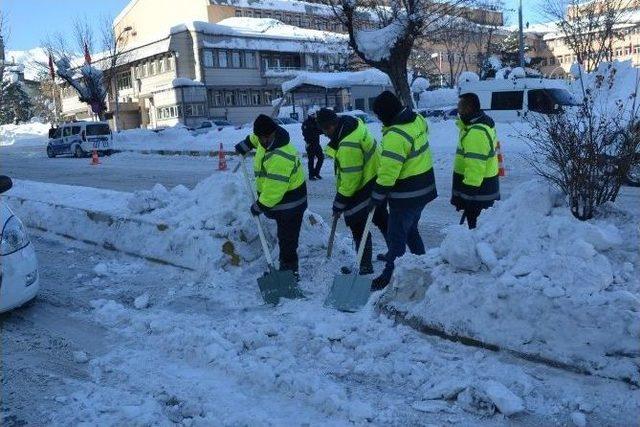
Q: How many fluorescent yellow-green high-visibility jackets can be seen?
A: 4